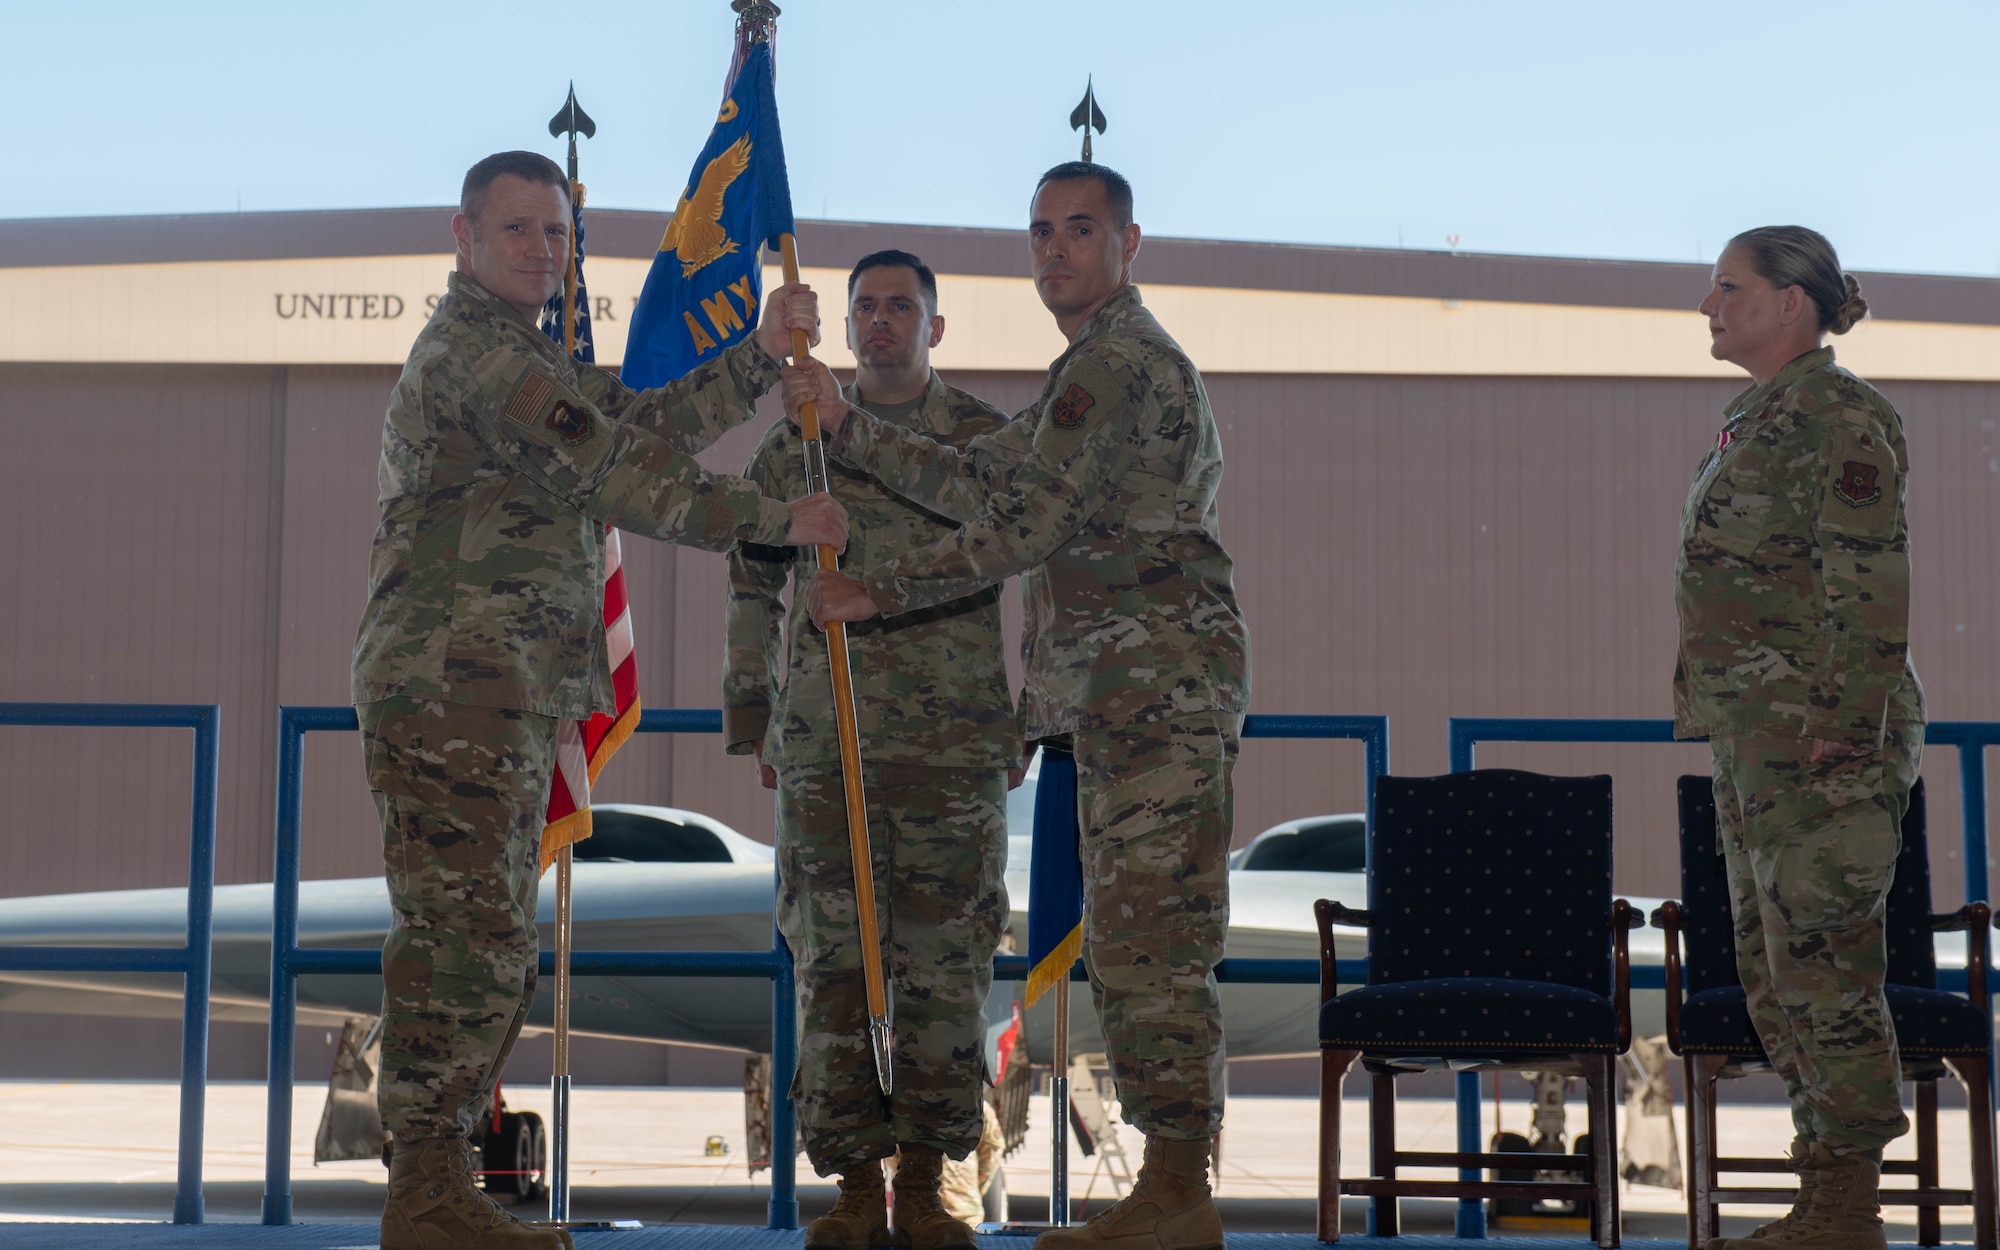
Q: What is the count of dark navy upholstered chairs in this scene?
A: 2